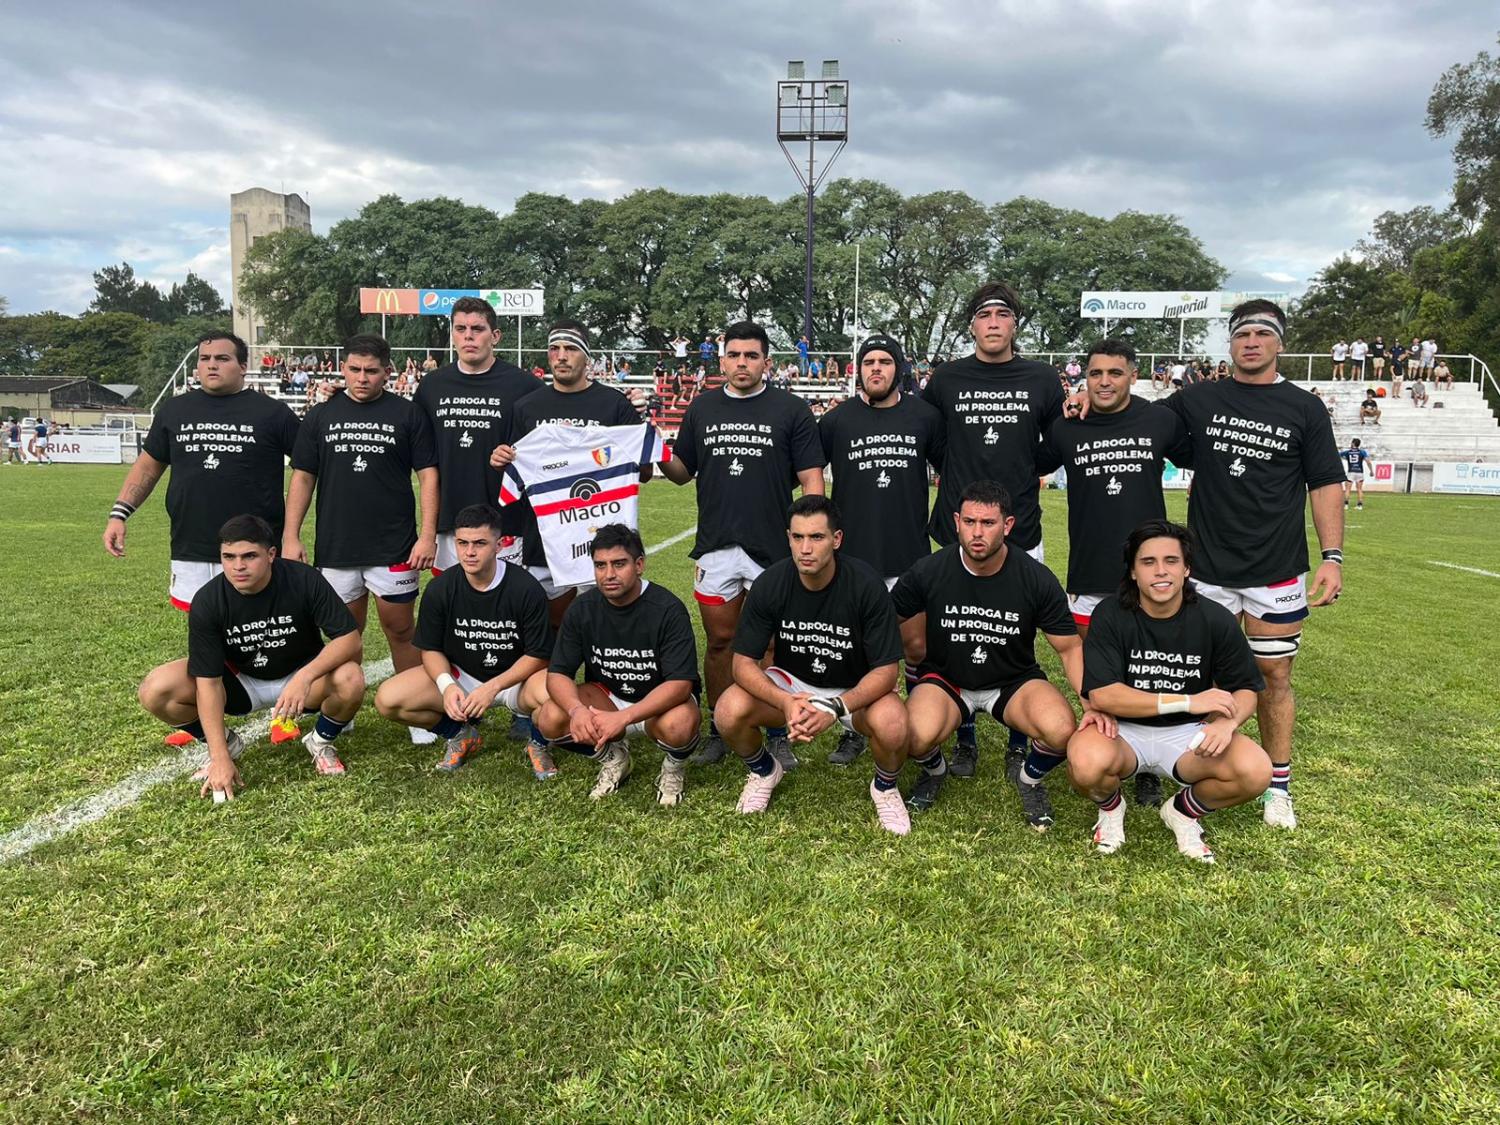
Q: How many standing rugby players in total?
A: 9